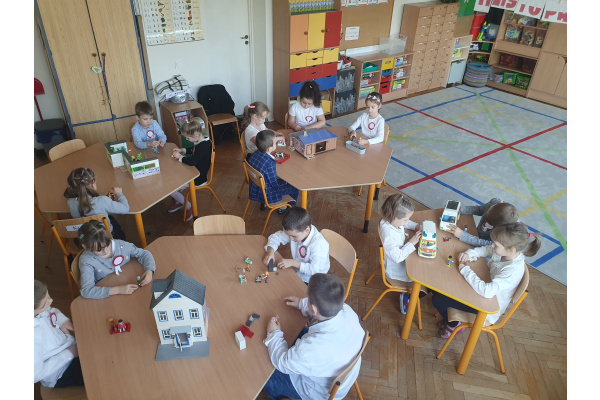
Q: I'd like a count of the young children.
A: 14